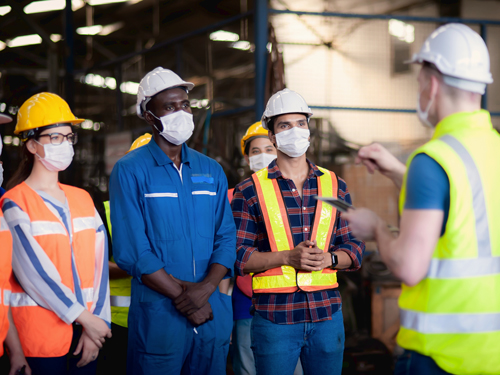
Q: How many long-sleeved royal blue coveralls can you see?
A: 1